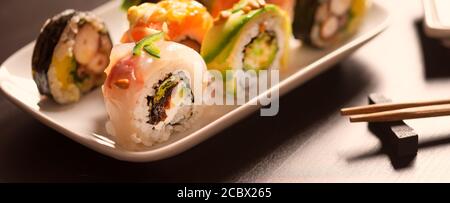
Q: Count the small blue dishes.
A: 0